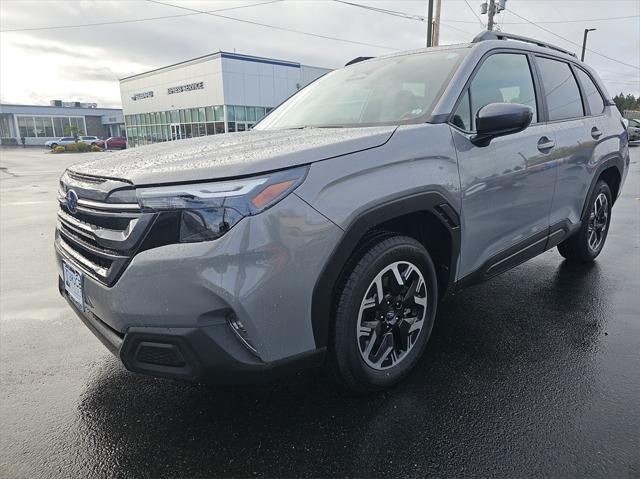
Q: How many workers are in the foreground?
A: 0